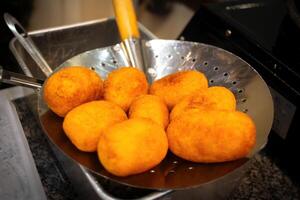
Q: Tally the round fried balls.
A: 8